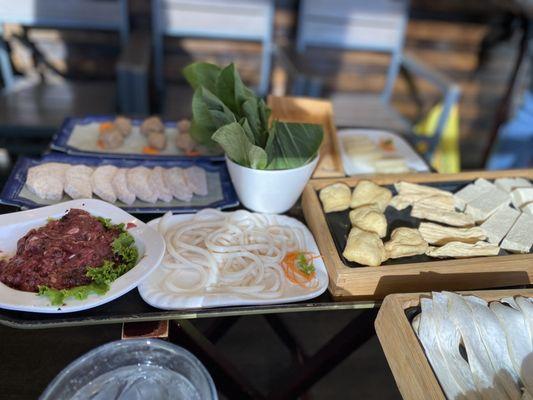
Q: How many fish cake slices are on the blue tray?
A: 8